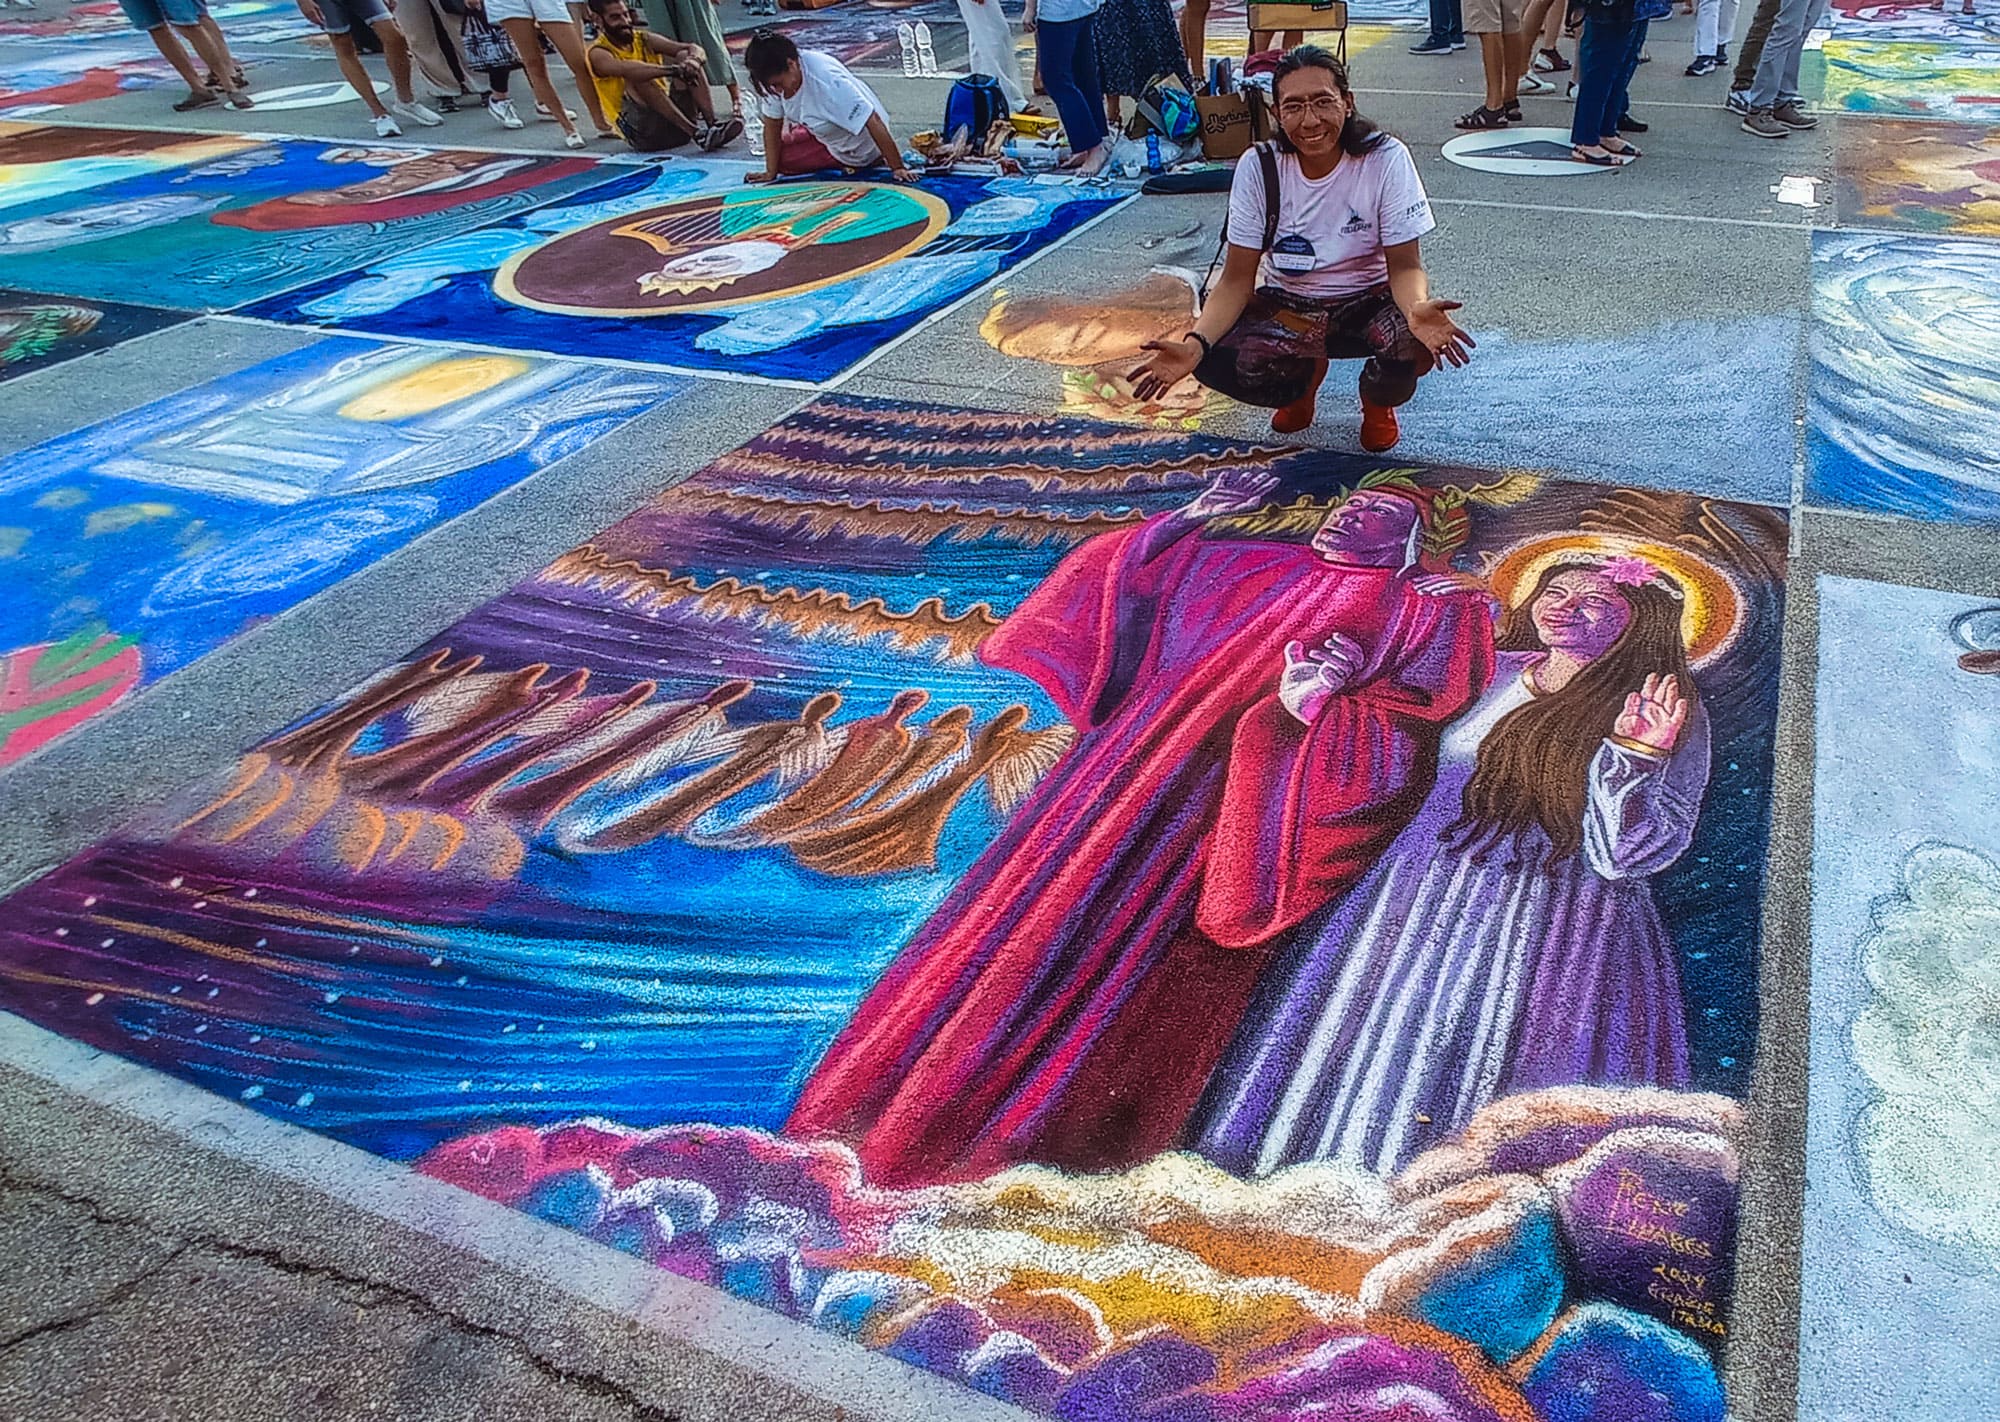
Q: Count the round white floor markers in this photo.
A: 2